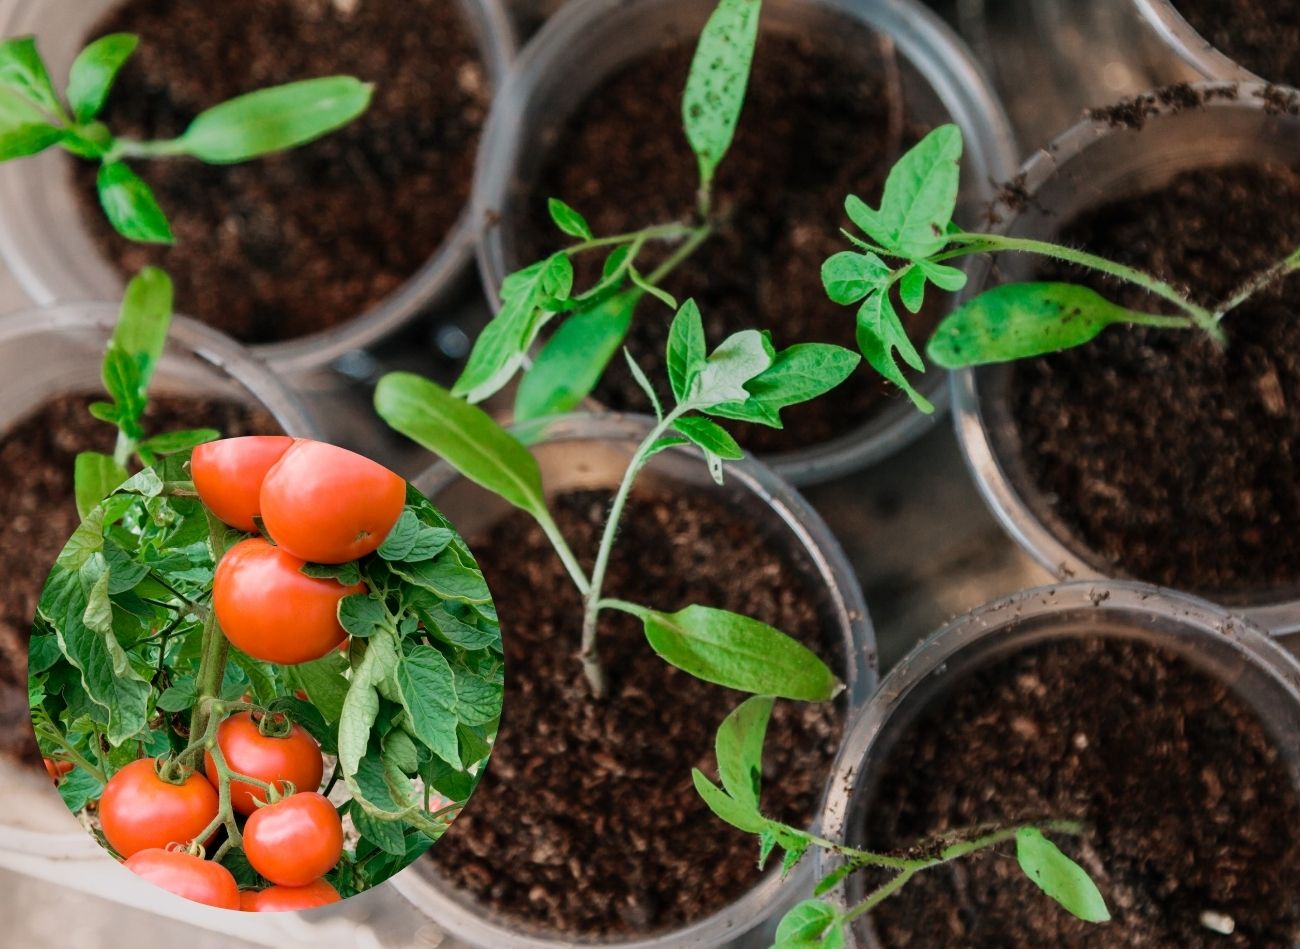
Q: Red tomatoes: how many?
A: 8